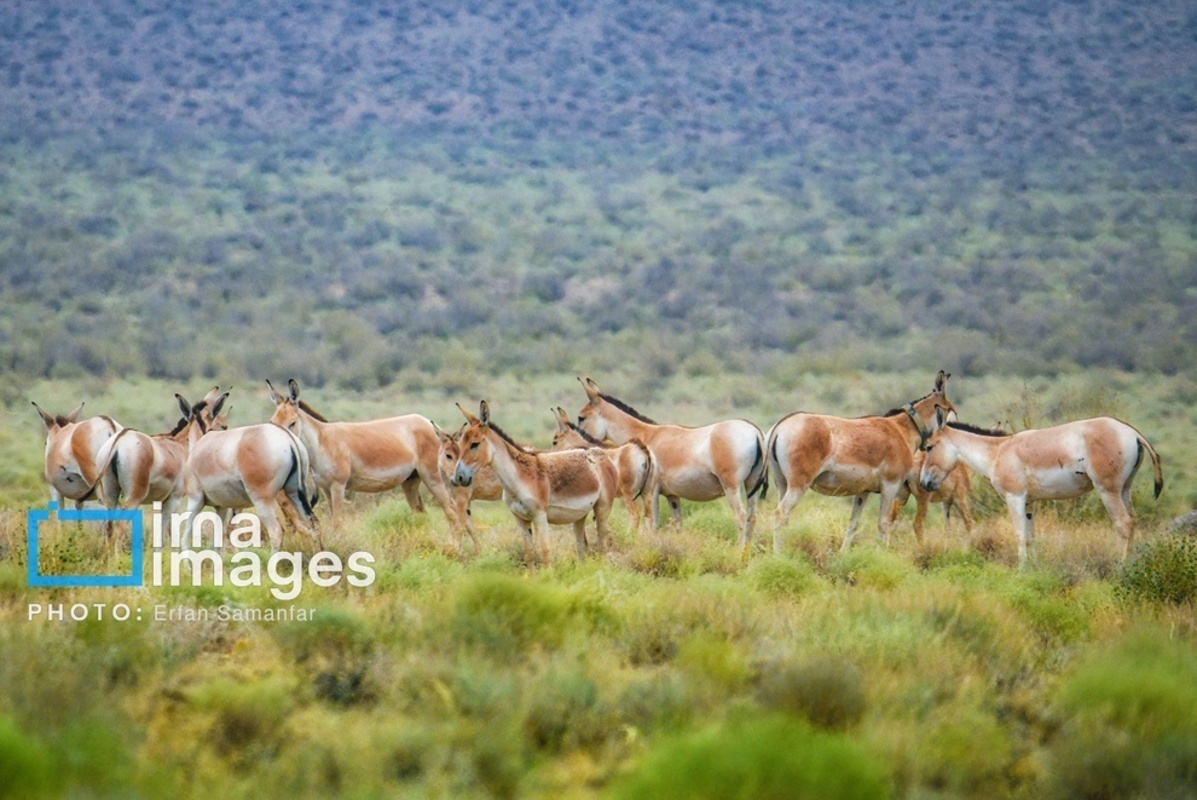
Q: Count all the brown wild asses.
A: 11